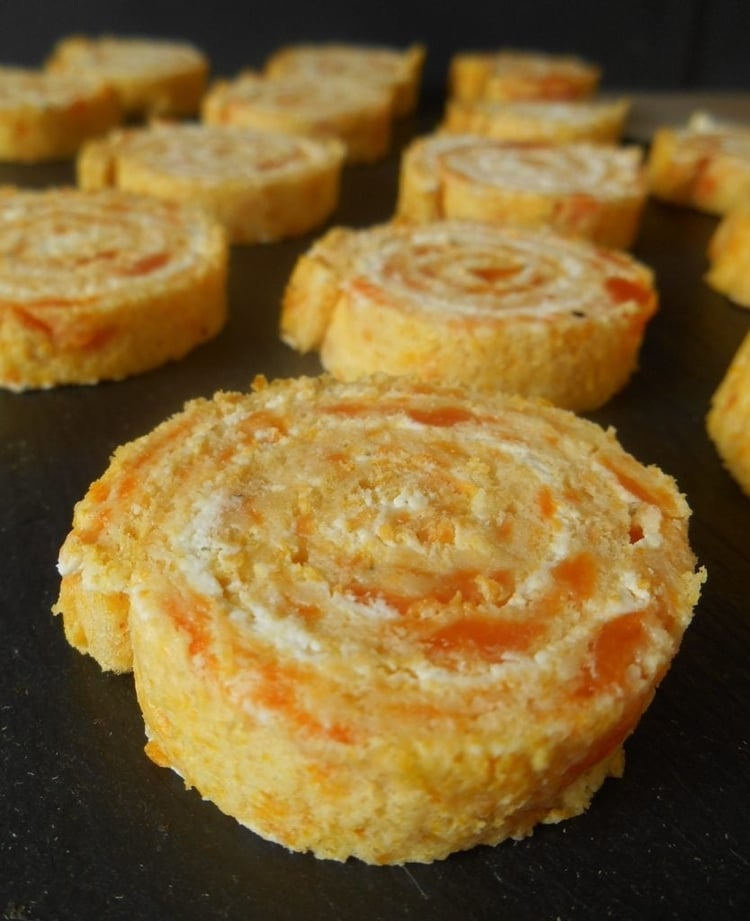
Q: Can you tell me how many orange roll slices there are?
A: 14